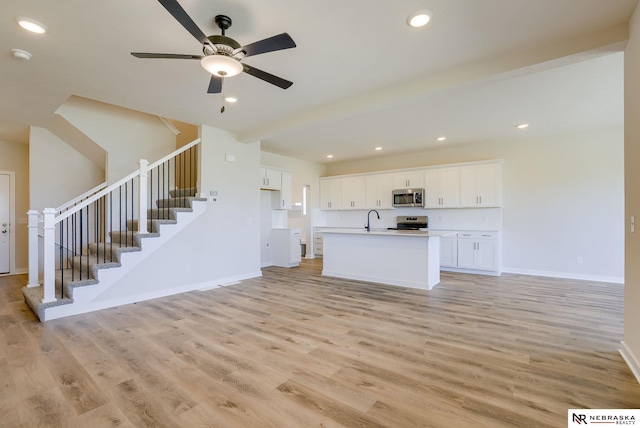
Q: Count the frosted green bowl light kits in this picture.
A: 0